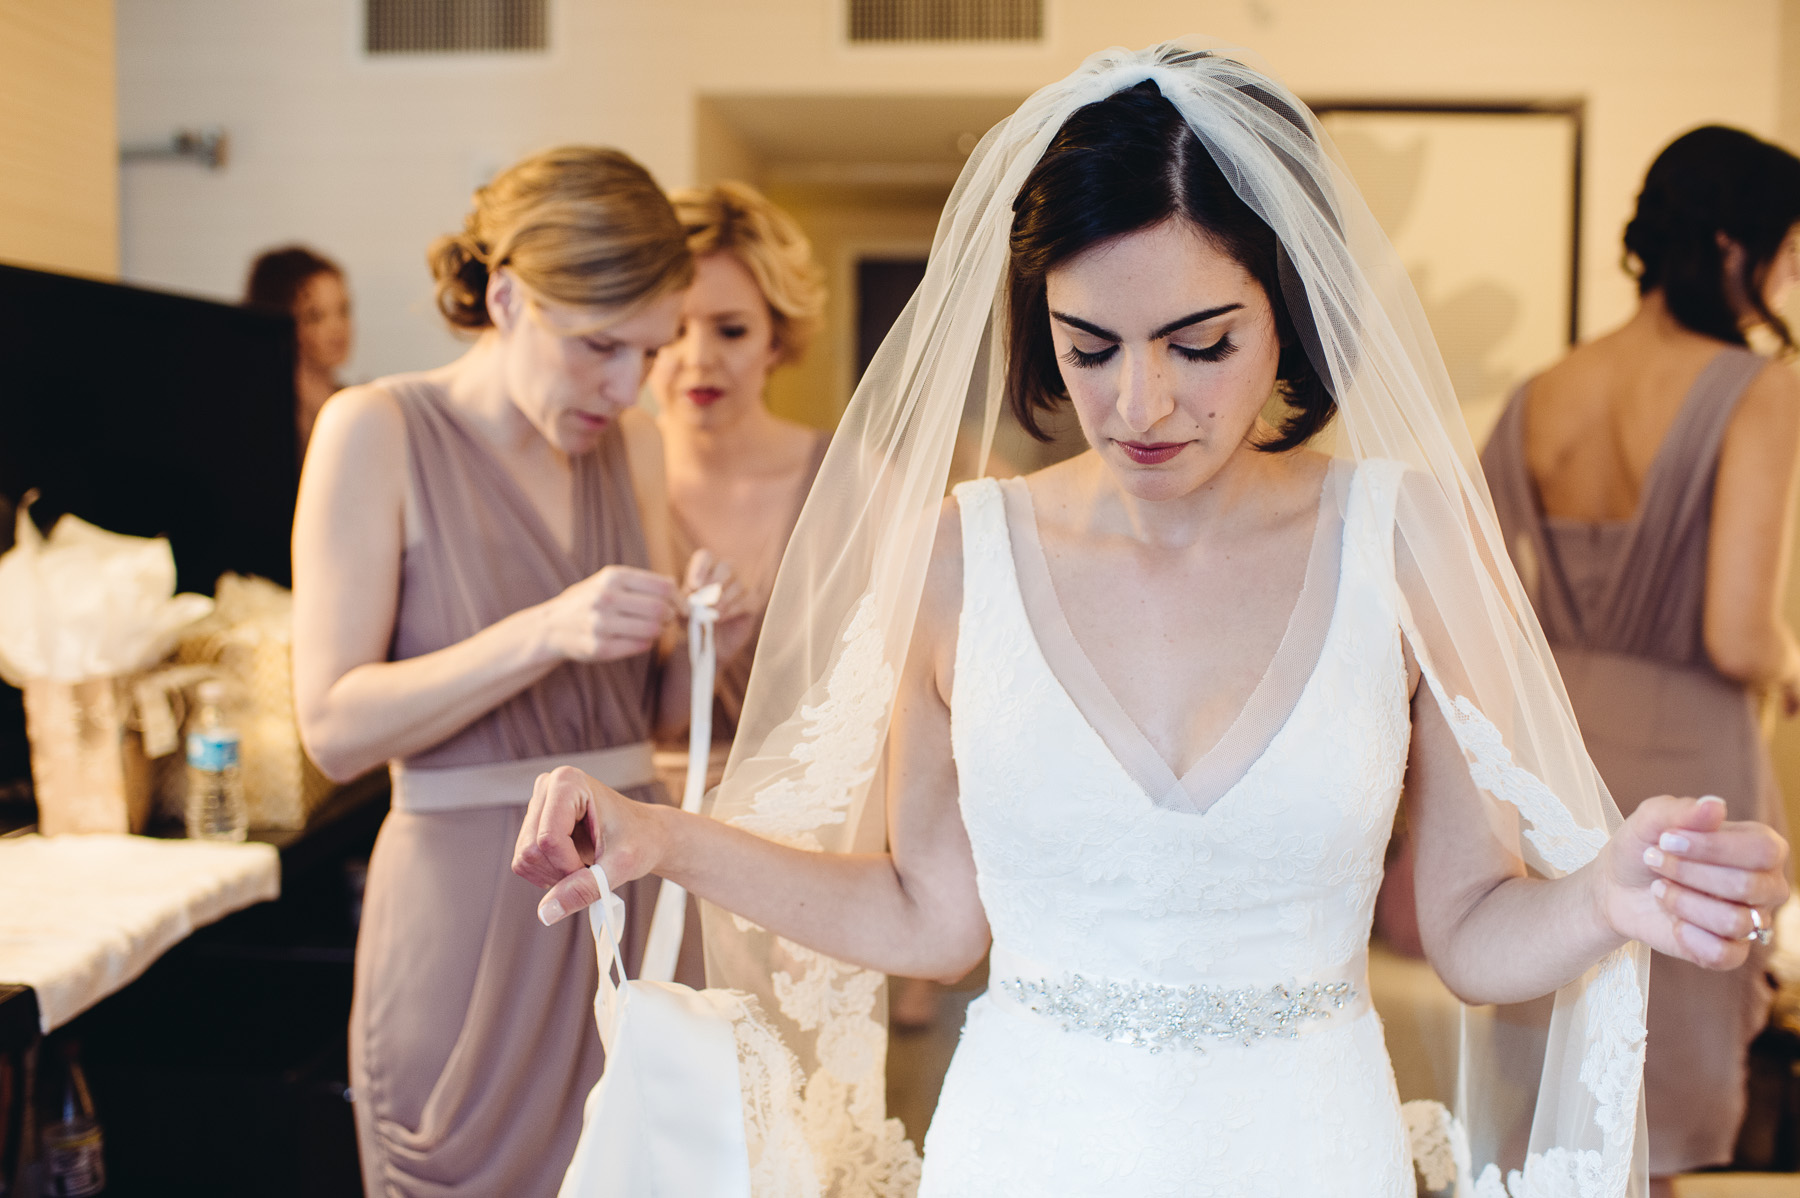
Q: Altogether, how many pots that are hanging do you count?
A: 0